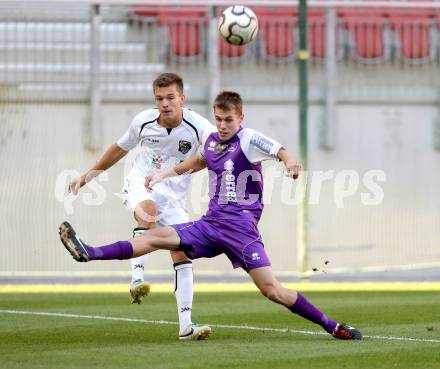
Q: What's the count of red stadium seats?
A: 6